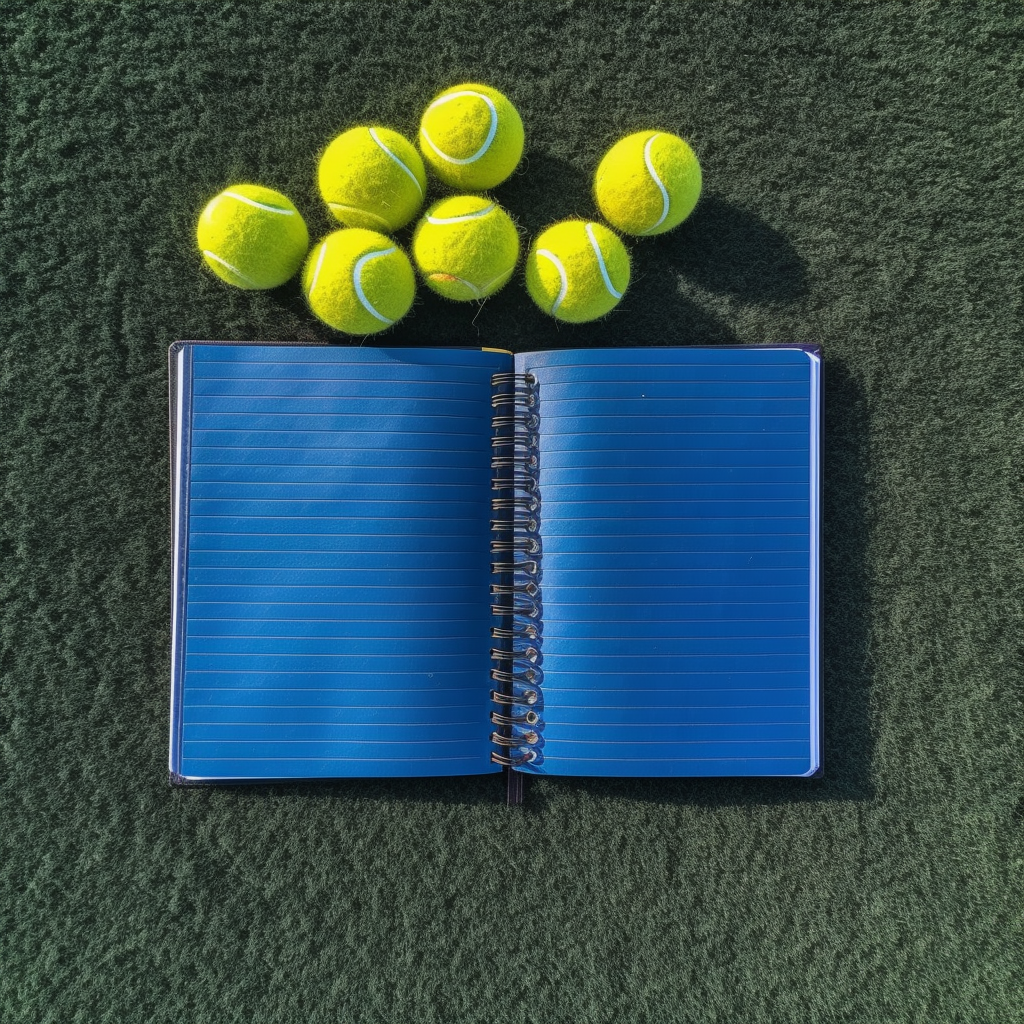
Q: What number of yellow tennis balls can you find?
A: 7